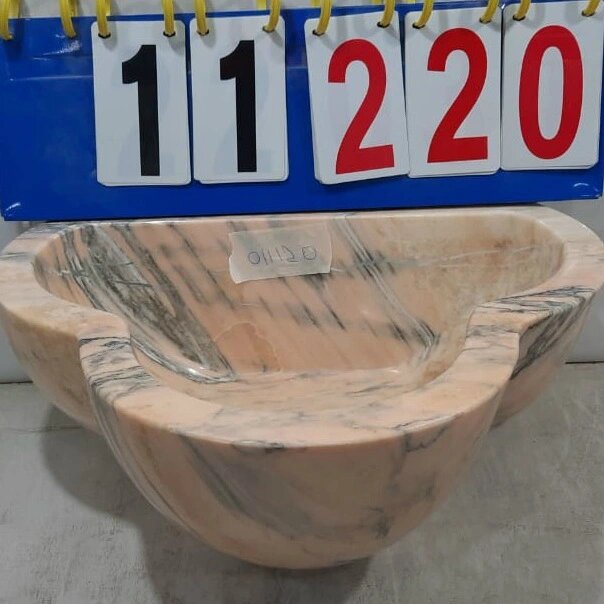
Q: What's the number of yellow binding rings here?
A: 12